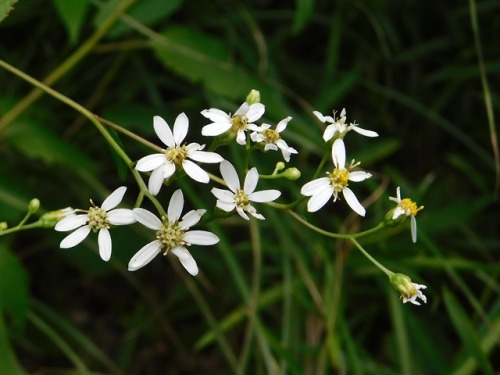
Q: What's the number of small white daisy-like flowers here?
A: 10